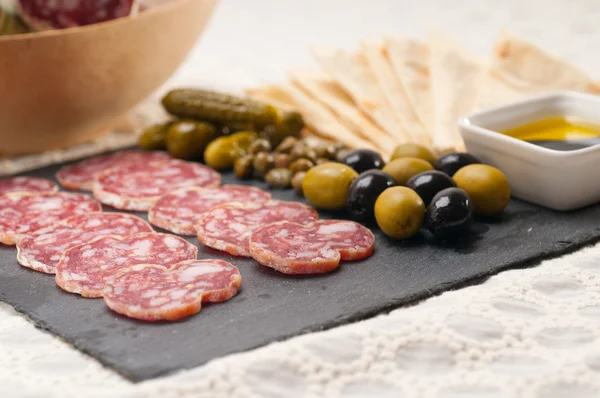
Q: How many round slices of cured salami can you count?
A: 10